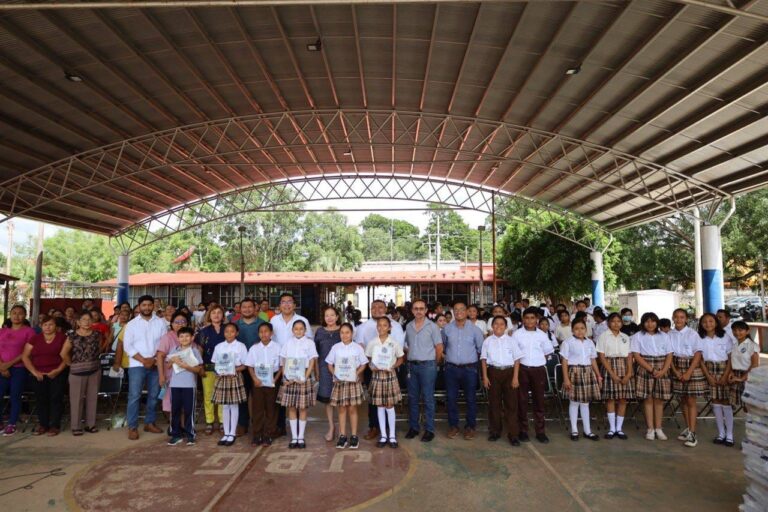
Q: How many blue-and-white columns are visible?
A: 3